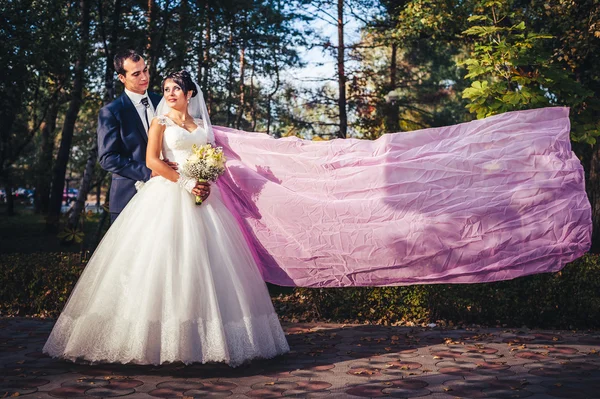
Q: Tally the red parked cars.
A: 1